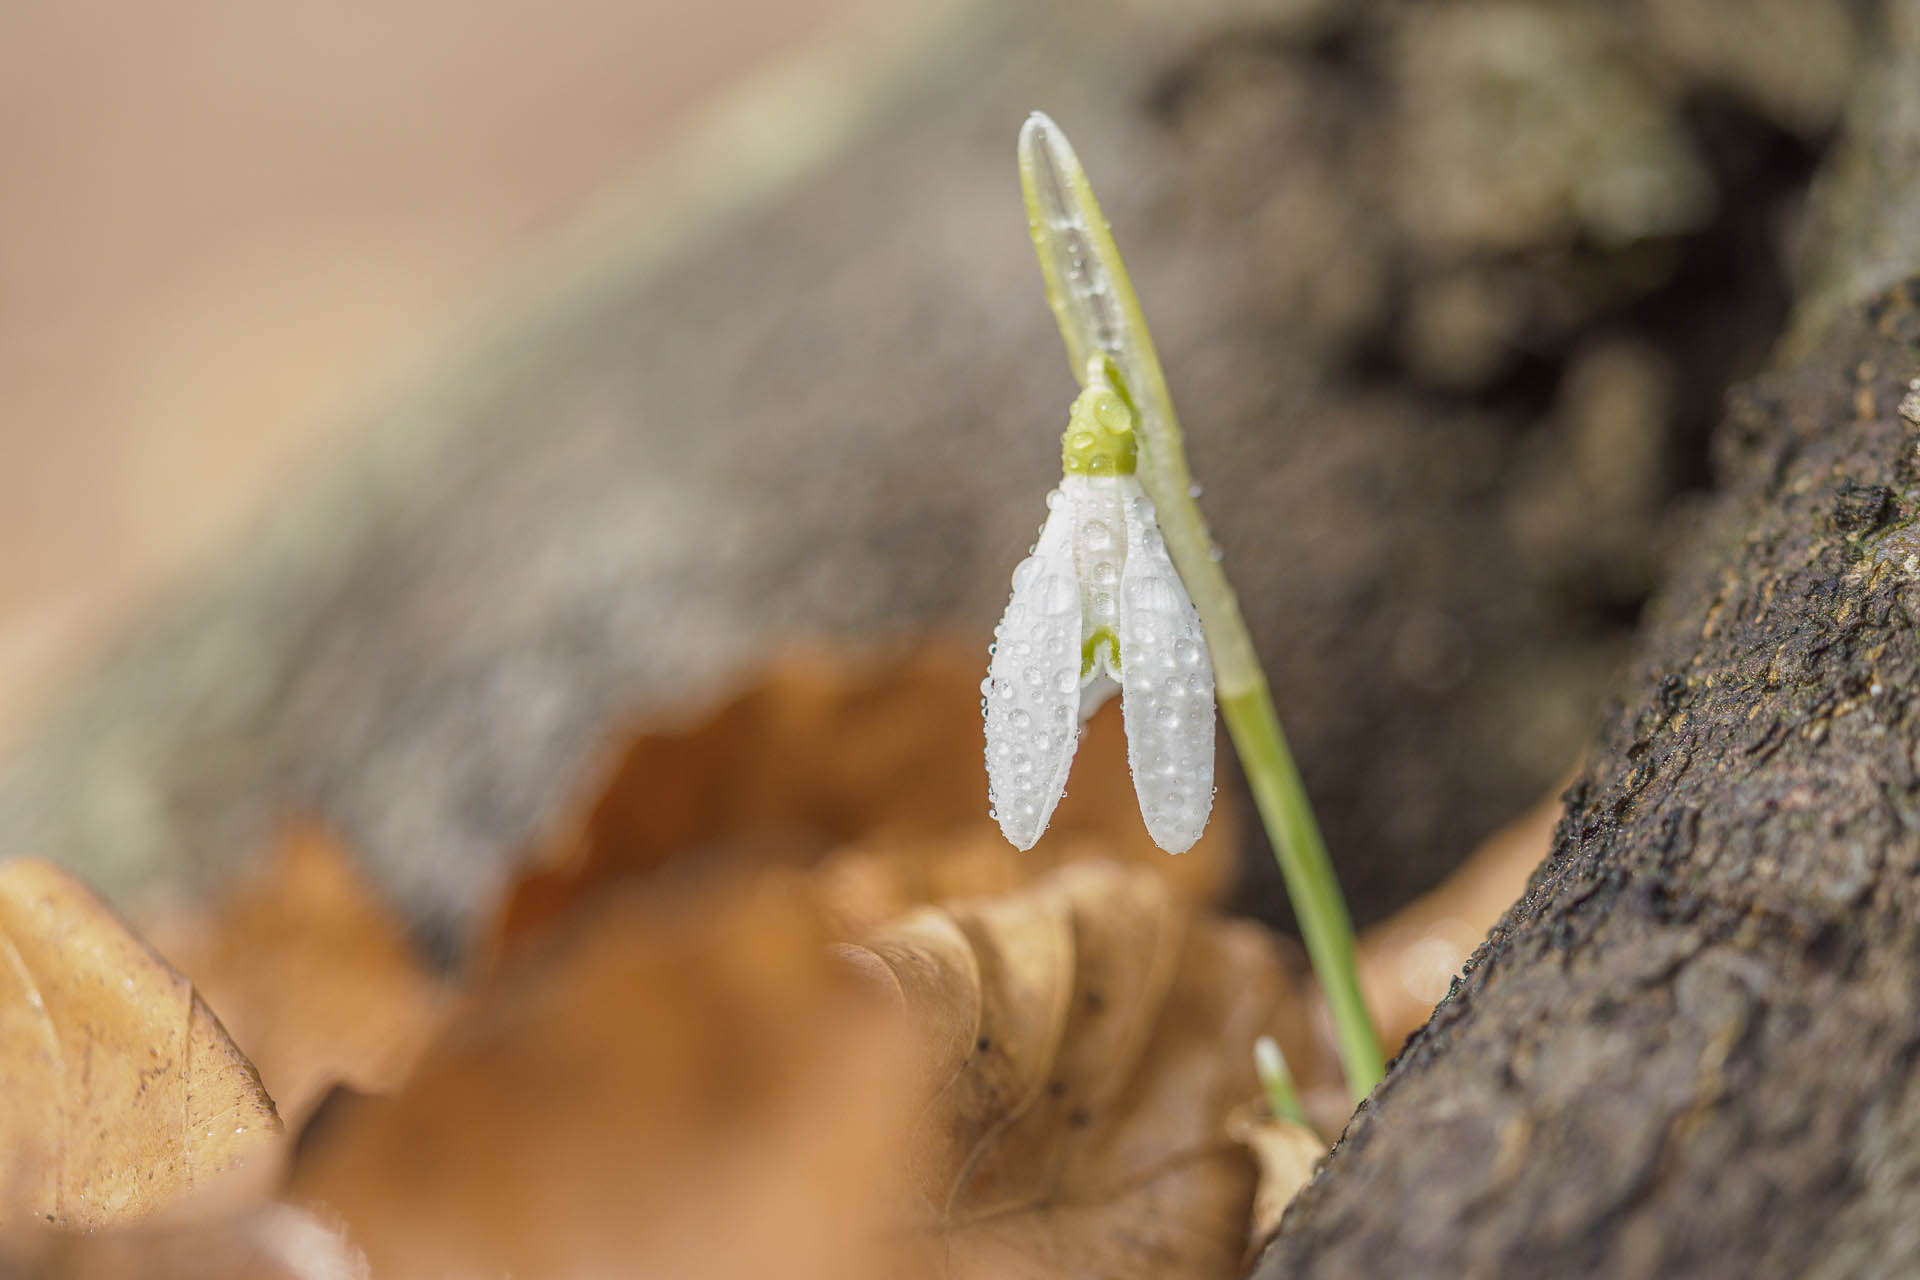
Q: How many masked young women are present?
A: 0